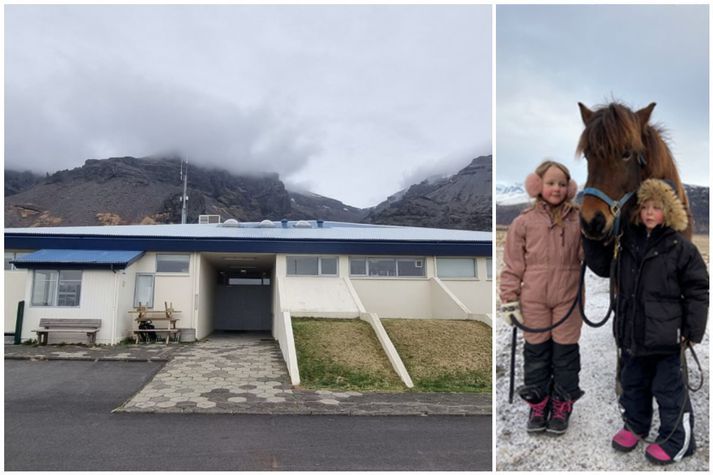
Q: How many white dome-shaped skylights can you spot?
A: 3